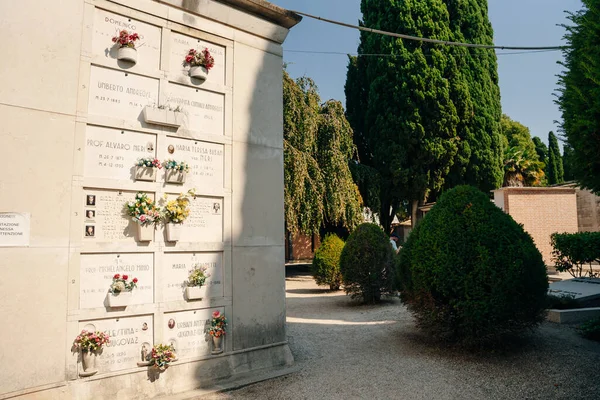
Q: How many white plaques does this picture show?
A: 12